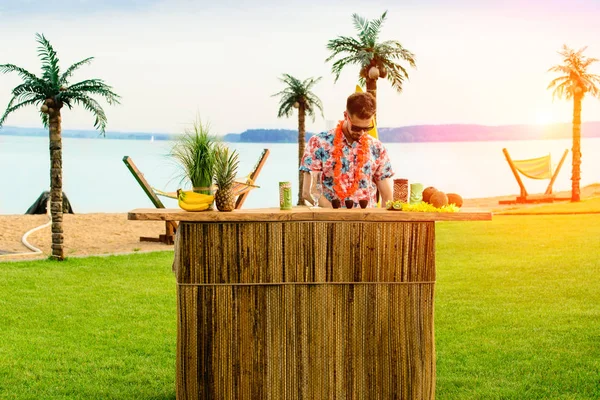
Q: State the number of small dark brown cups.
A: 3